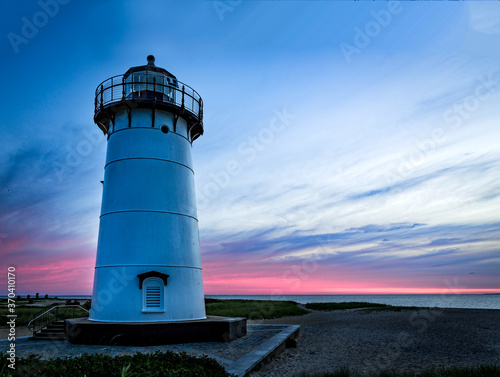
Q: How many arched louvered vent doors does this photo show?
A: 1